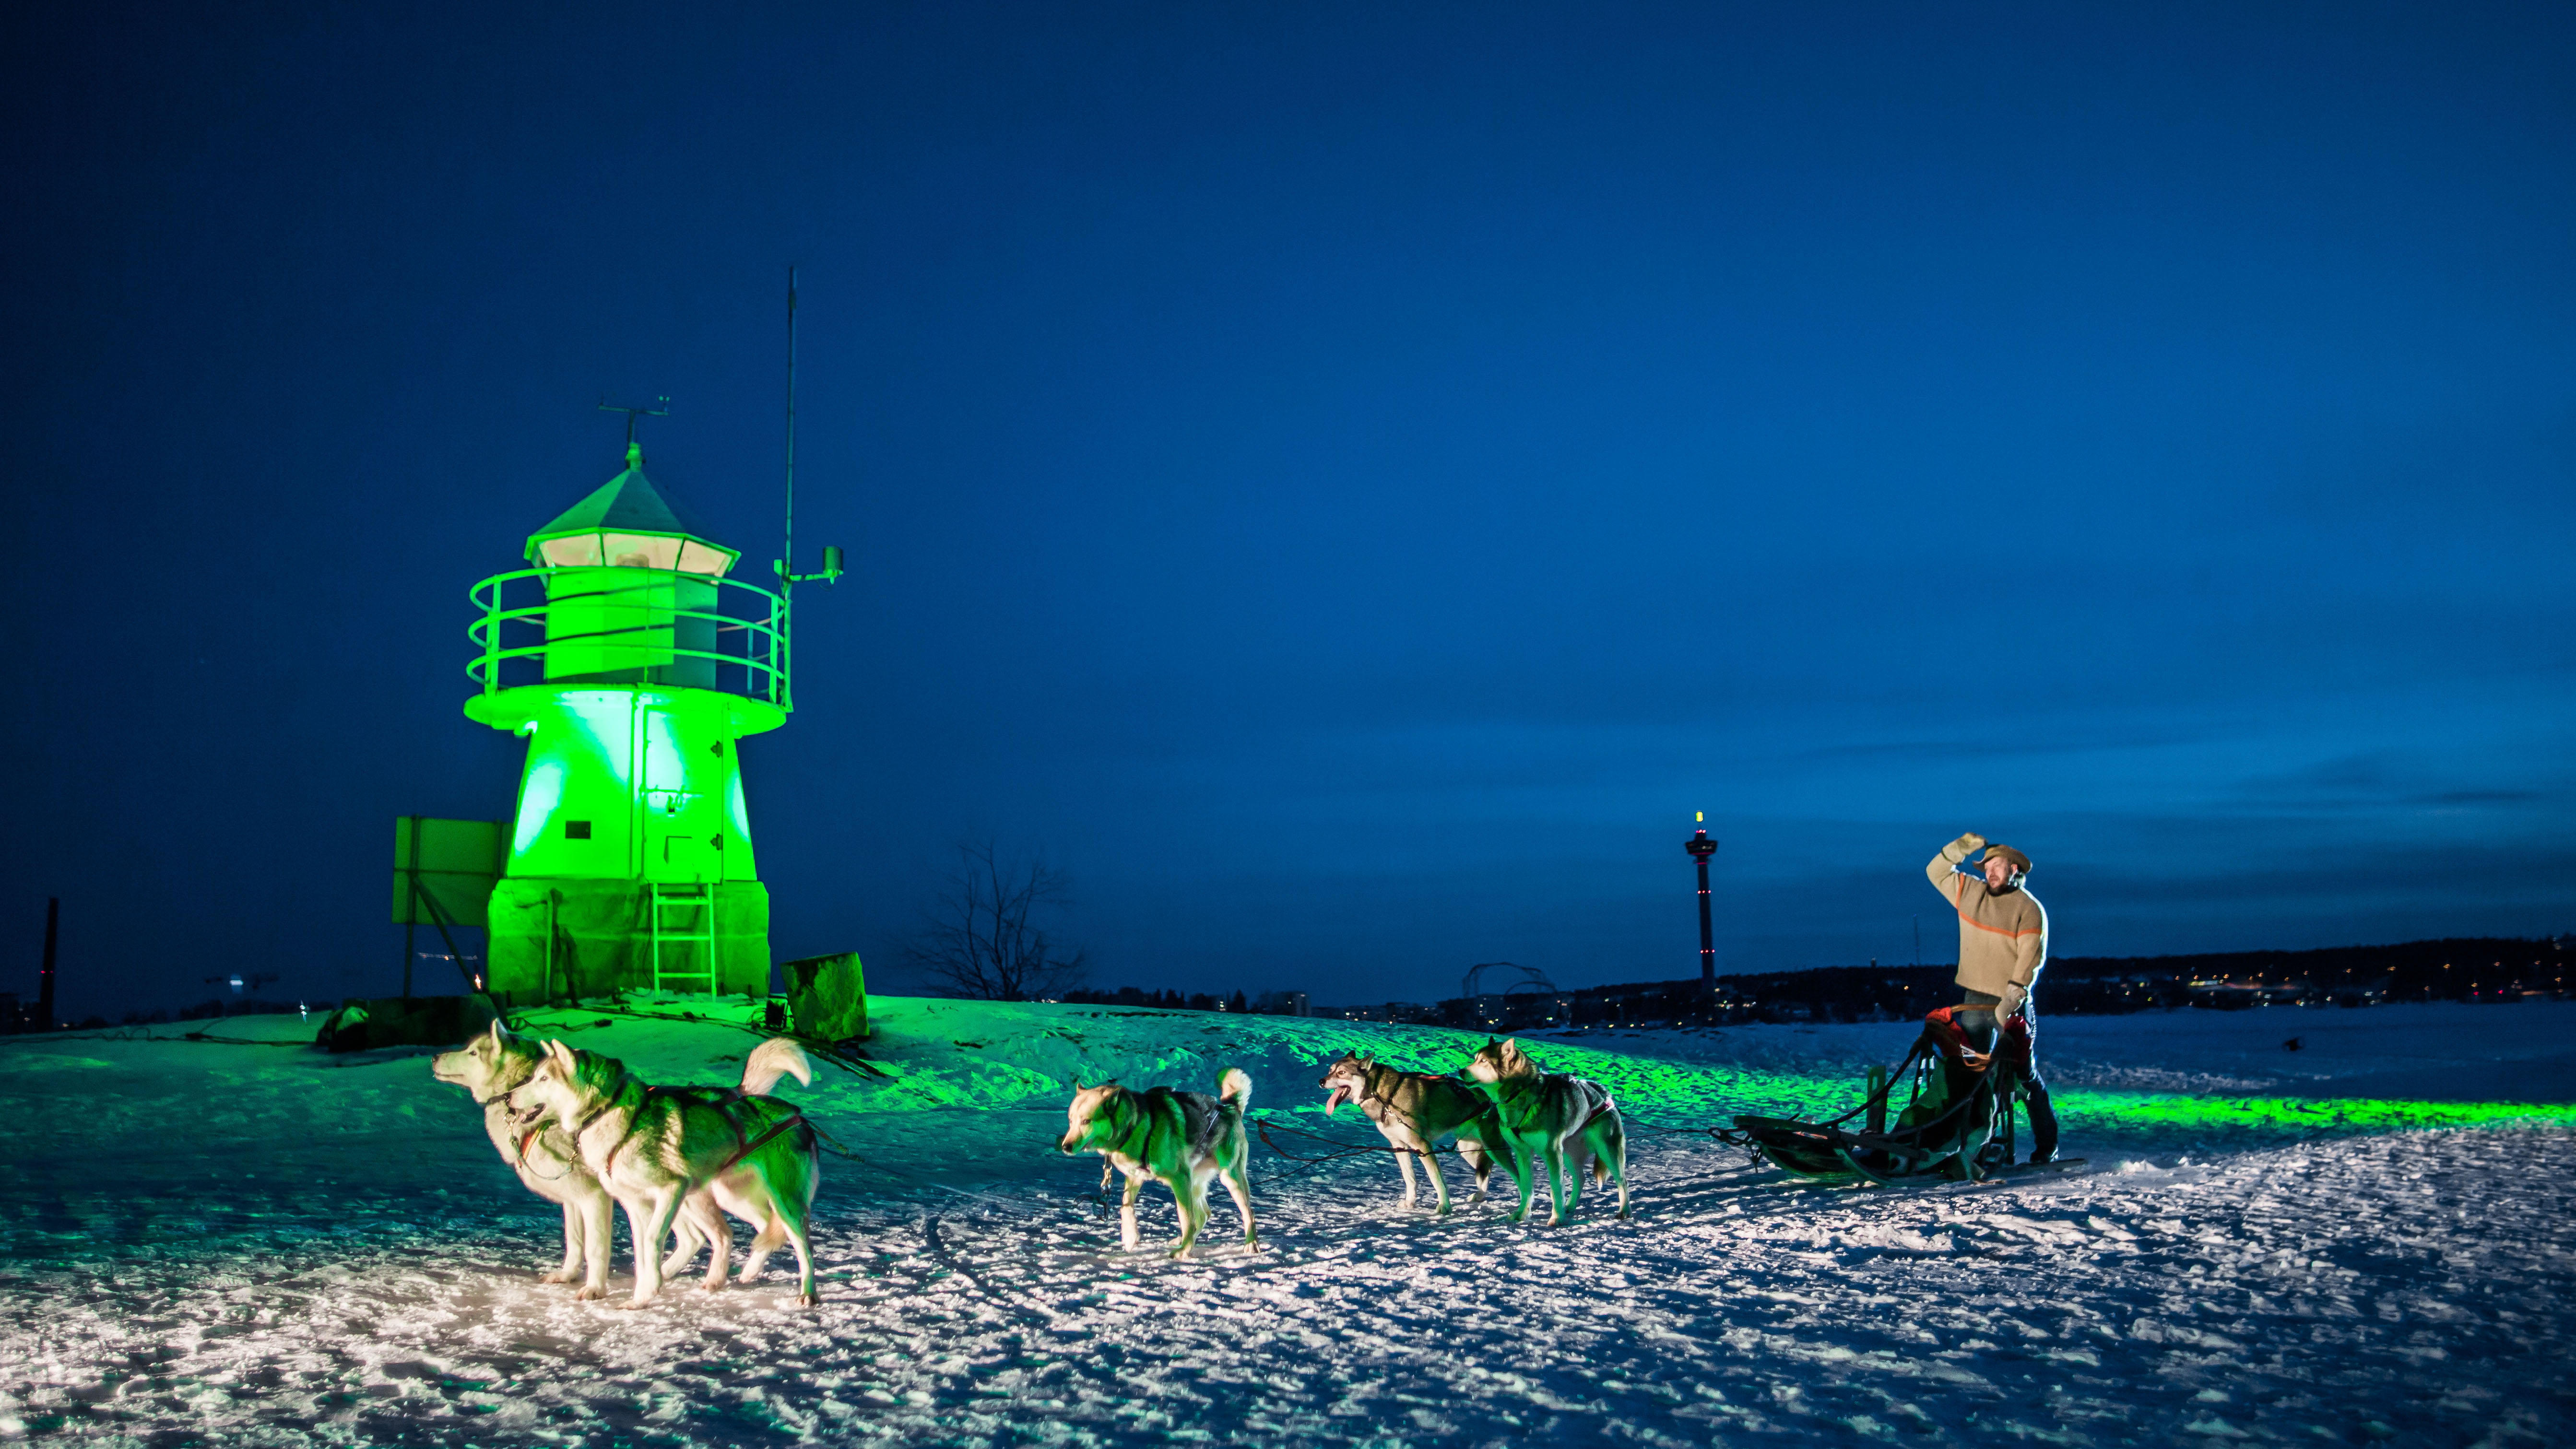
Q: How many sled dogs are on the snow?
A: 5